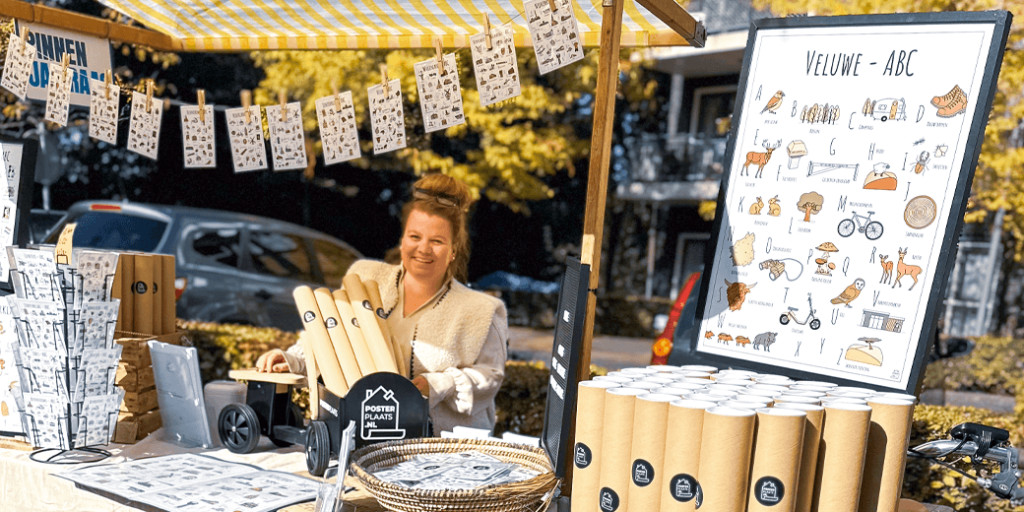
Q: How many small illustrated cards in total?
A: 12